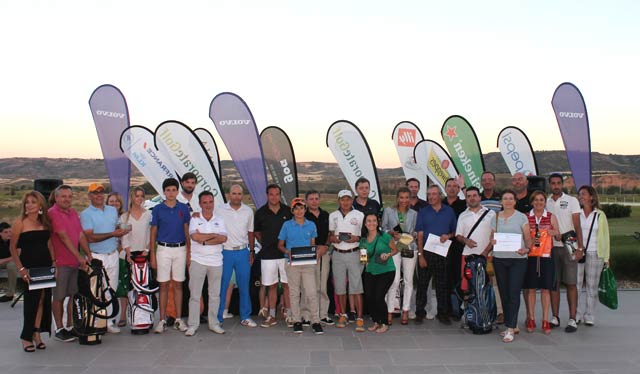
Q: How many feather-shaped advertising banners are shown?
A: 12